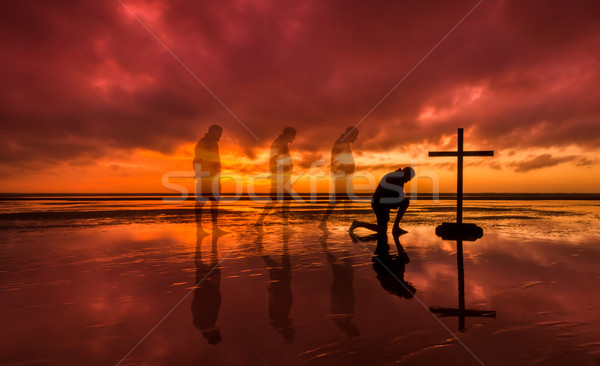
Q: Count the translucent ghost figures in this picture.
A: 3